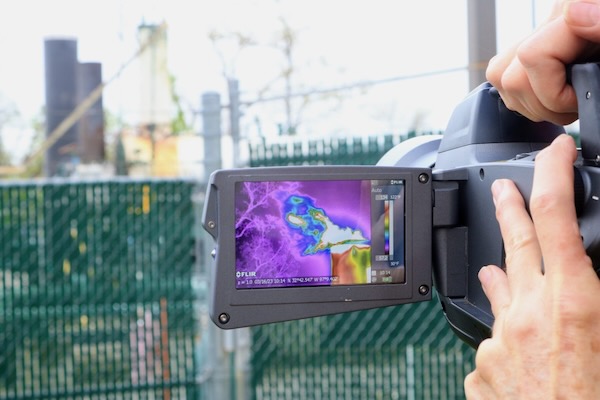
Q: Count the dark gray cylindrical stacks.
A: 2